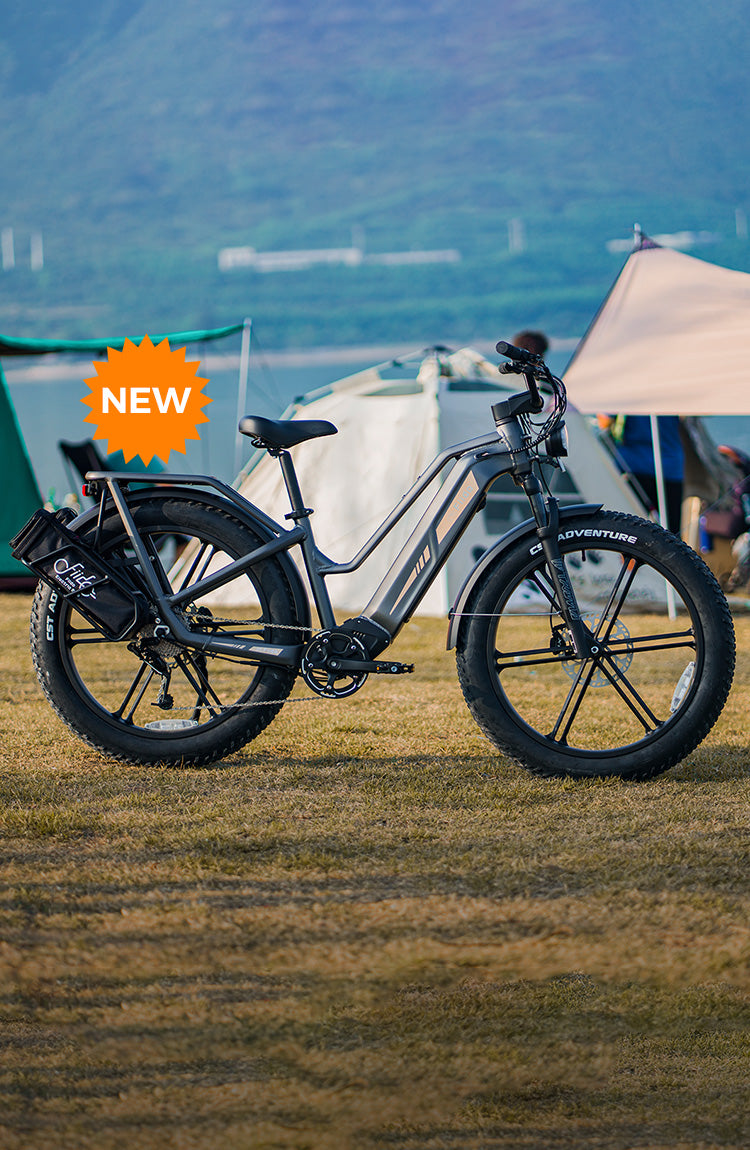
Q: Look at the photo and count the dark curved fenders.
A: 2